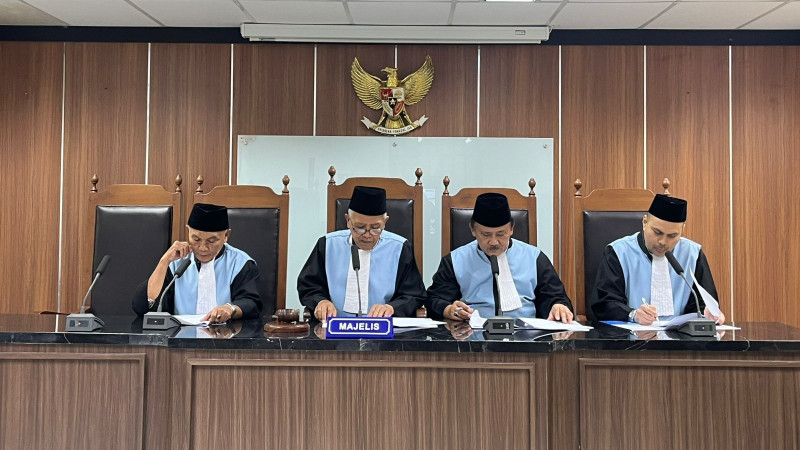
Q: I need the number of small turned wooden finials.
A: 10